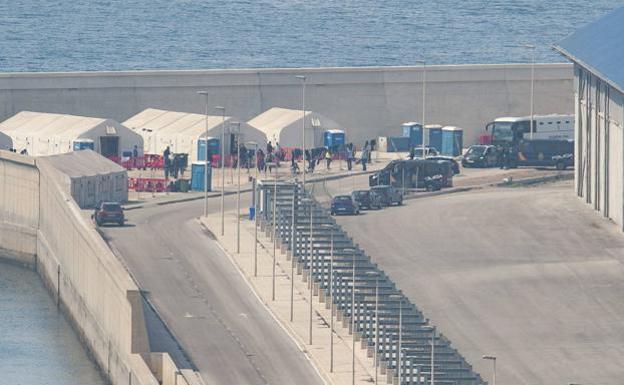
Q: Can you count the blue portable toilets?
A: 7